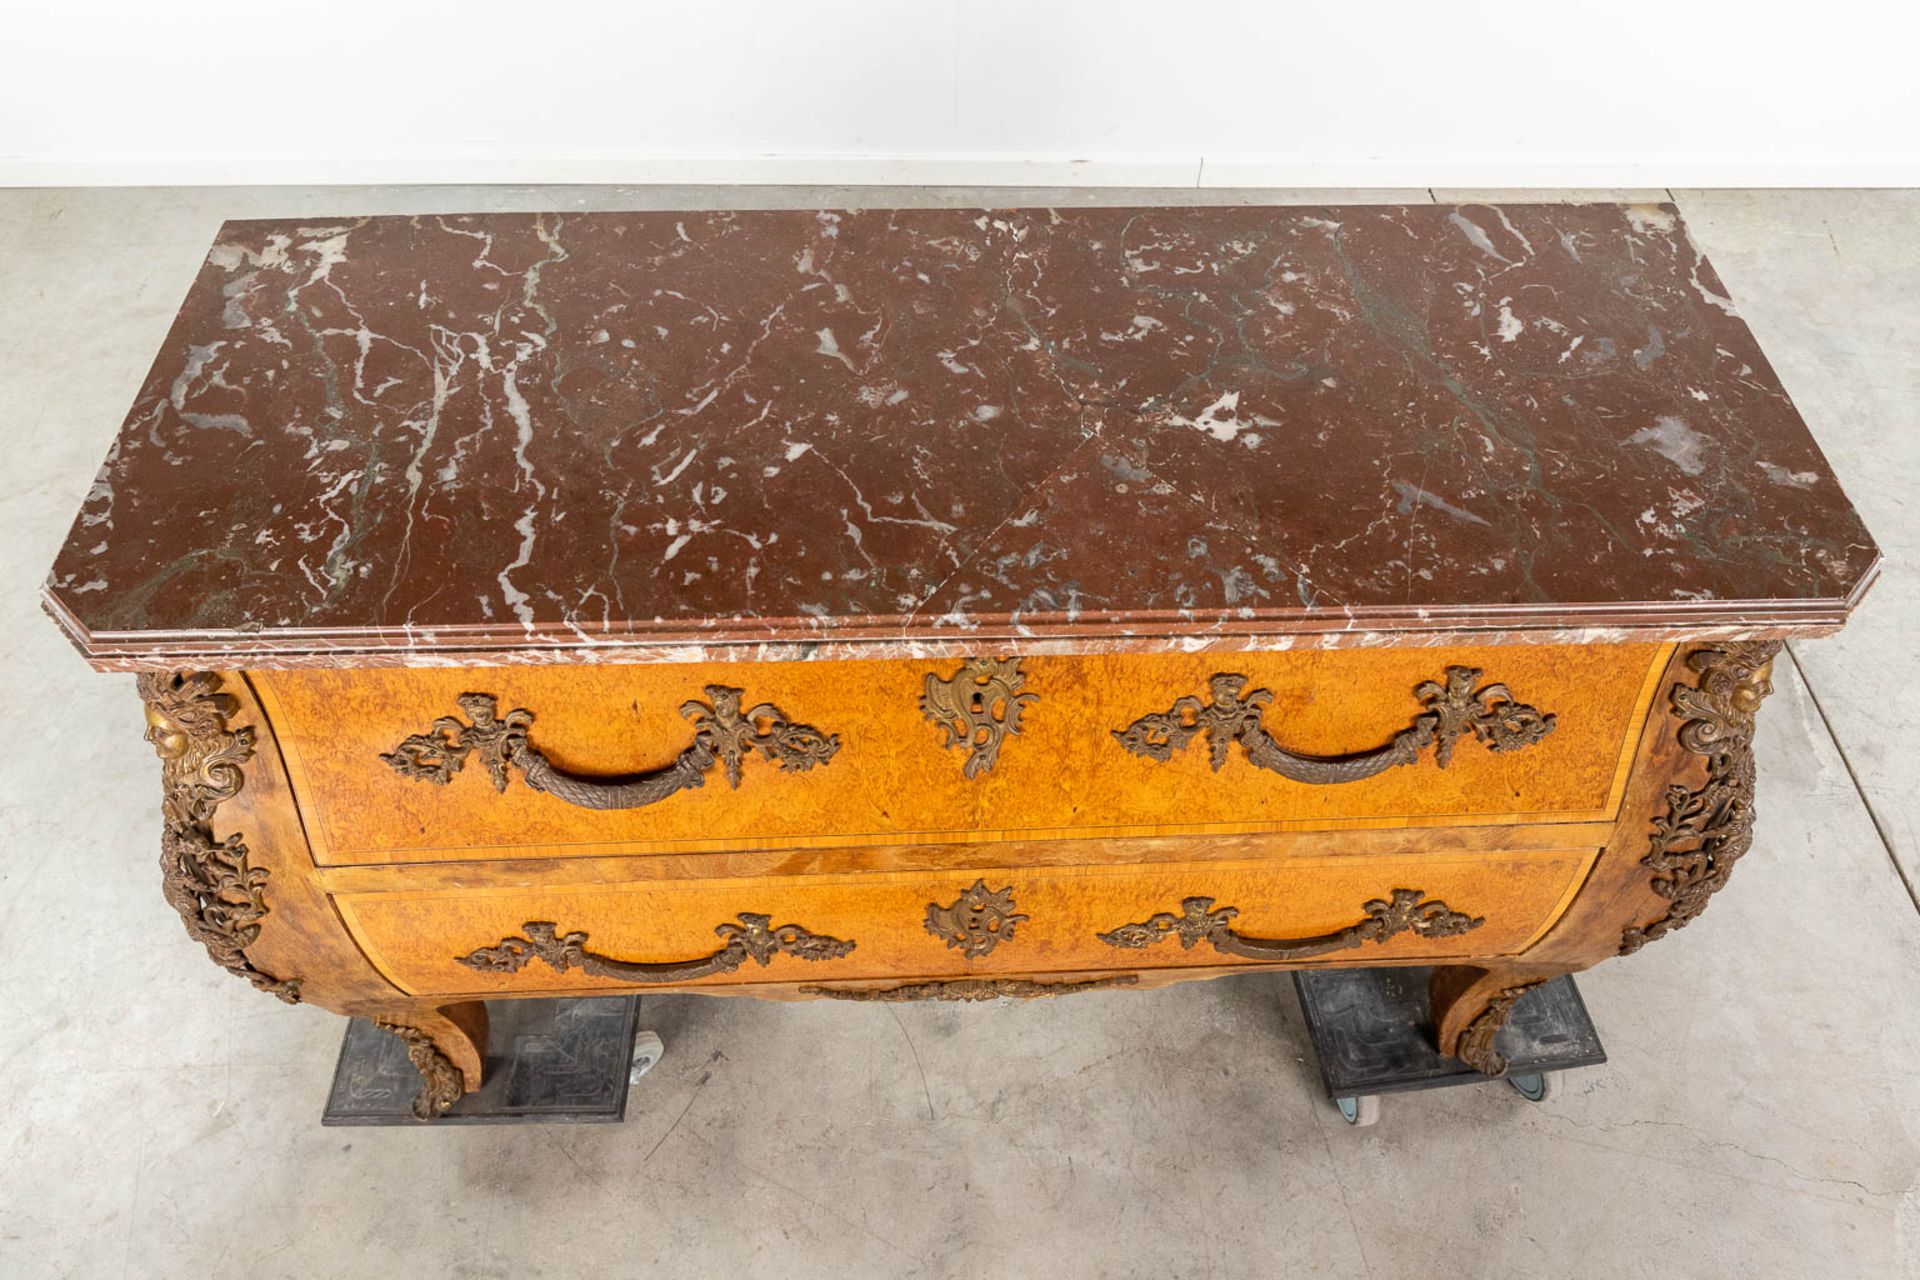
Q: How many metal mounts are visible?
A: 11